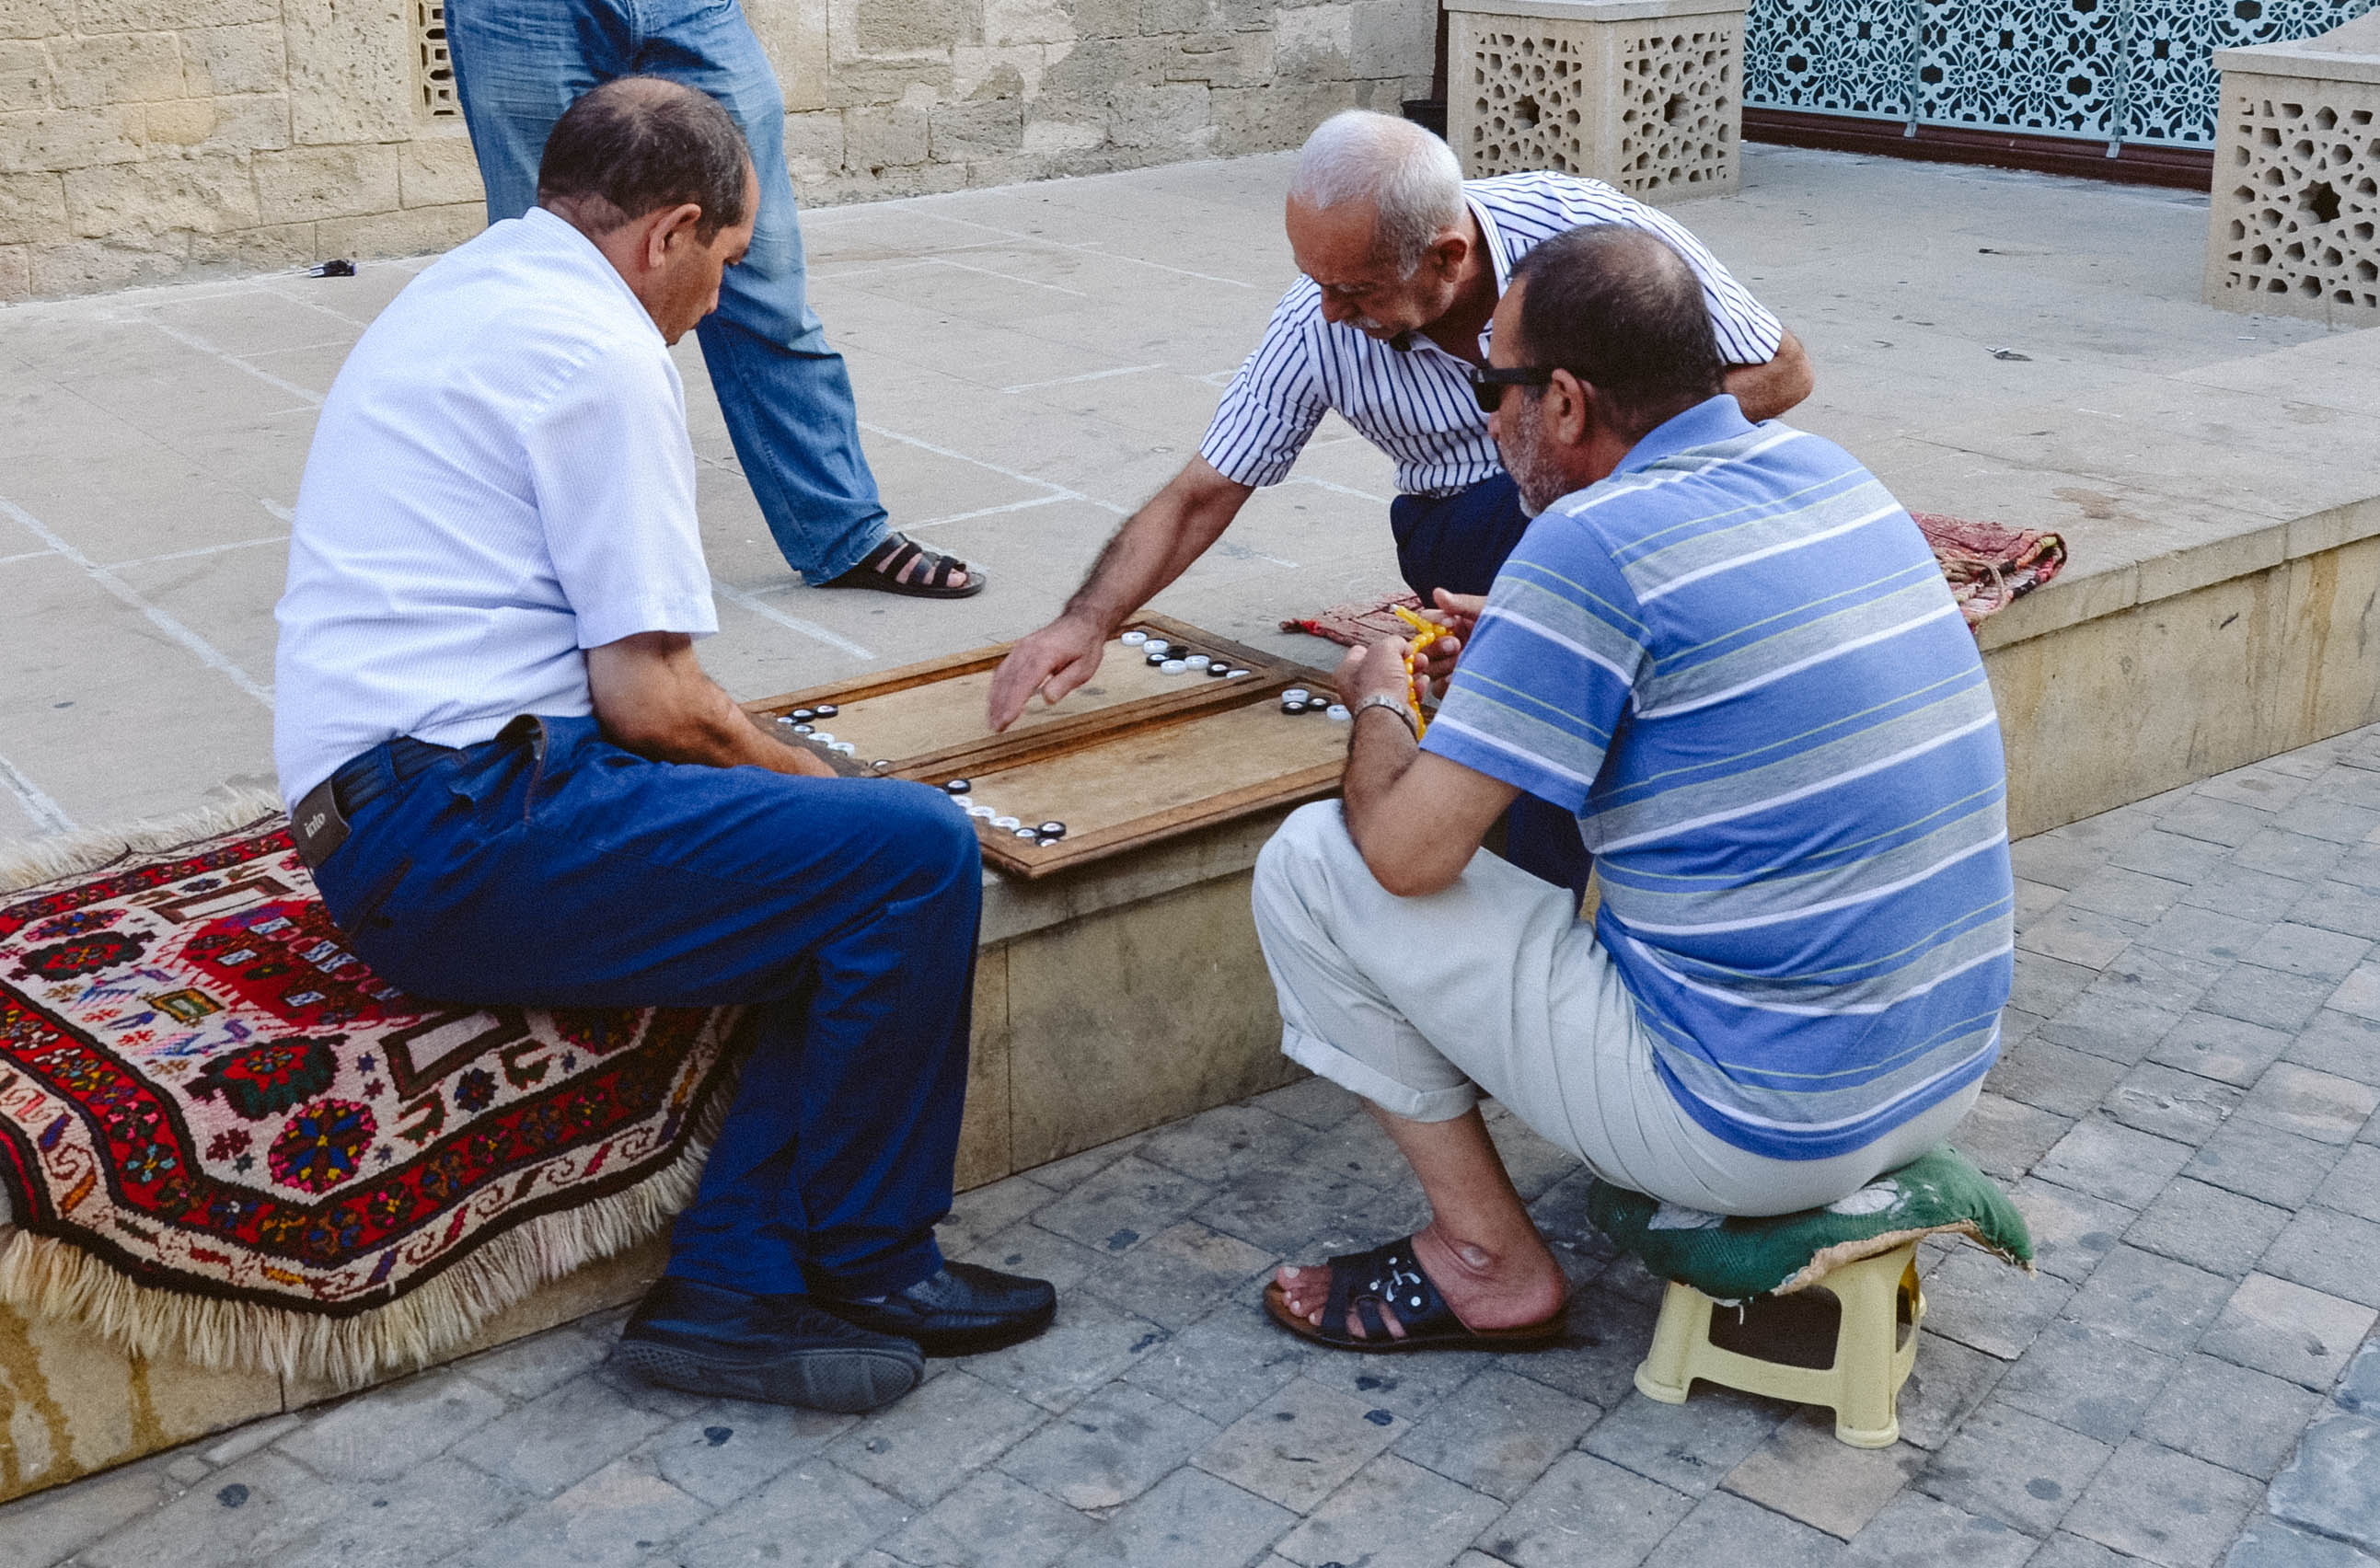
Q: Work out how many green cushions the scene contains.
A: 1